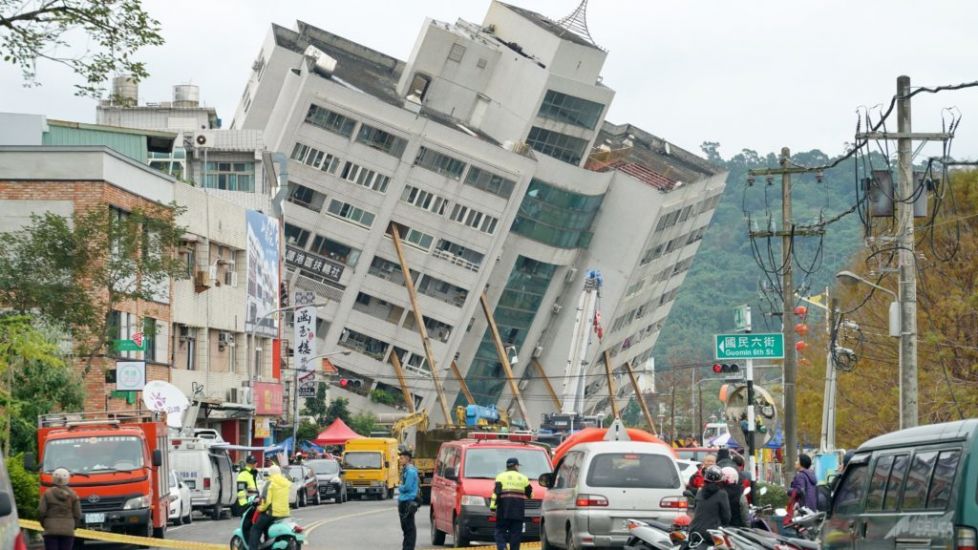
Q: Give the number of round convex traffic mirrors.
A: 1